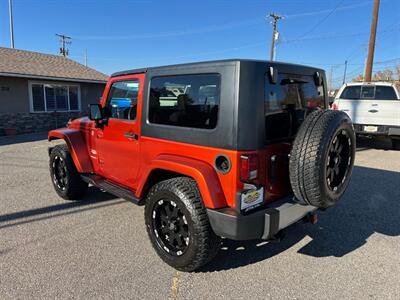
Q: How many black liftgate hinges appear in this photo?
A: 2